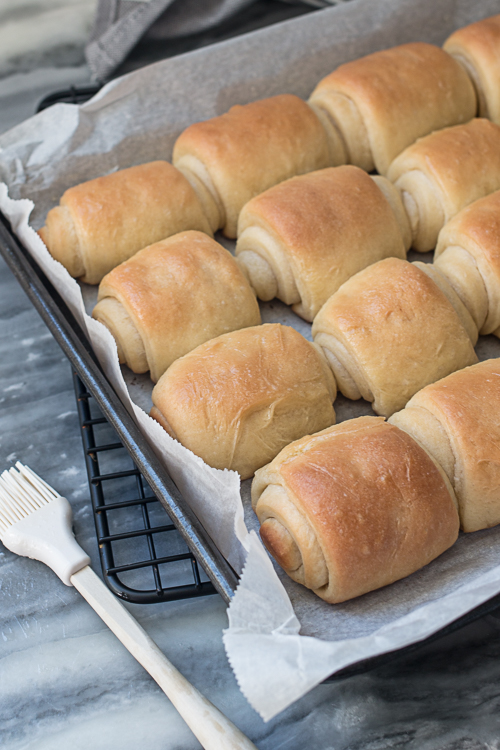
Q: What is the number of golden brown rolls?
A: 12